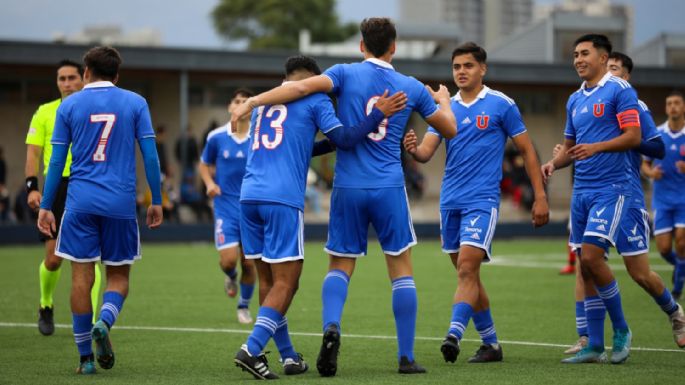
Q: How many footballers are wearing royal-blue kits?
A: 8